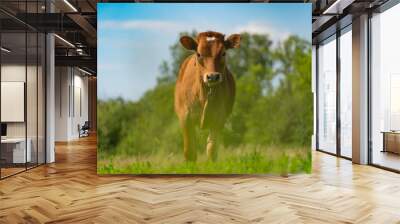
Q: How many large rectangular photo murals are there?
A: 1